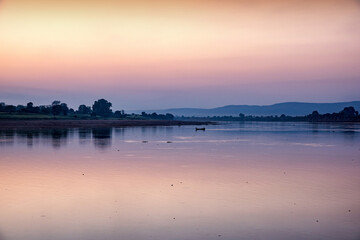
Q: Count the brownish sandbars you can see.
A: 1